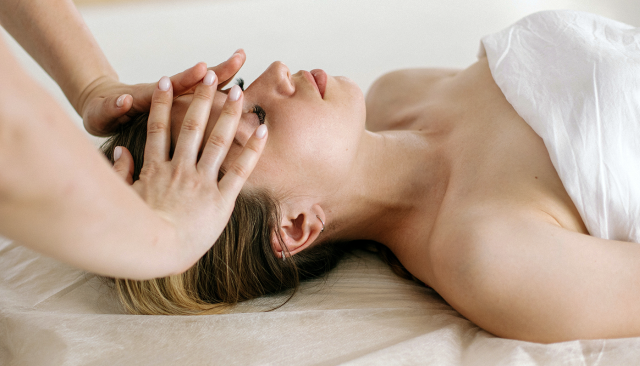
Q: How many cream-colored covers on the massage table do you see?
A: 1